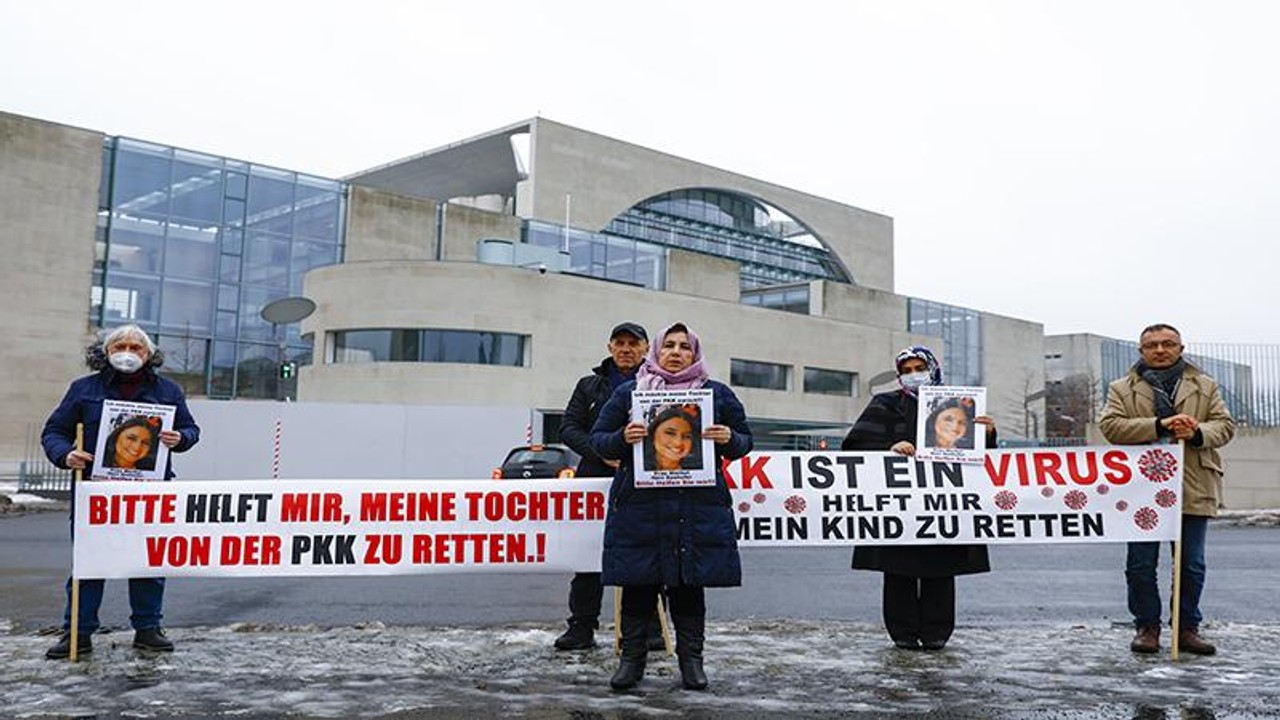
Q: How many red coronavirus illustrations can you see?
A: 11